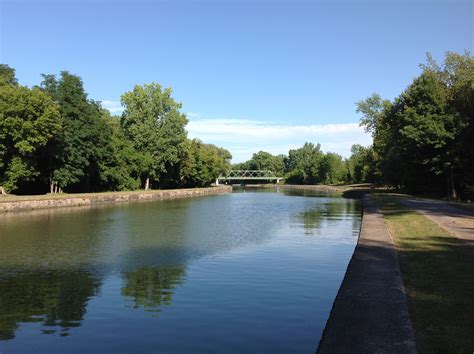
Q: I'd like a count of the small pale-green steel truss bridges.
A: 1